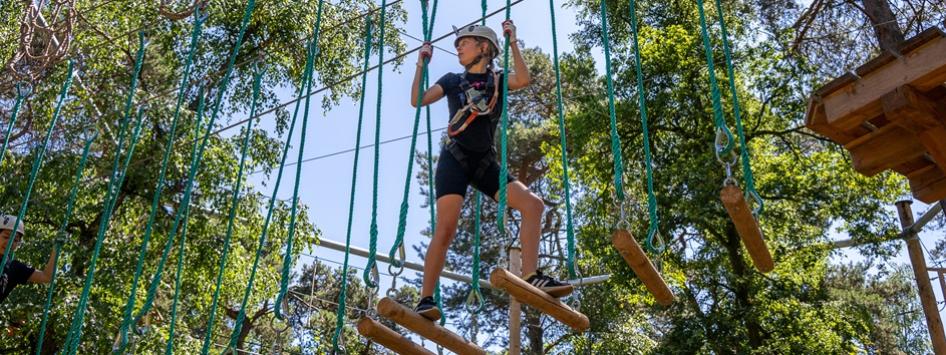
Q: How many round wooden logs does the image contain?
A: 5